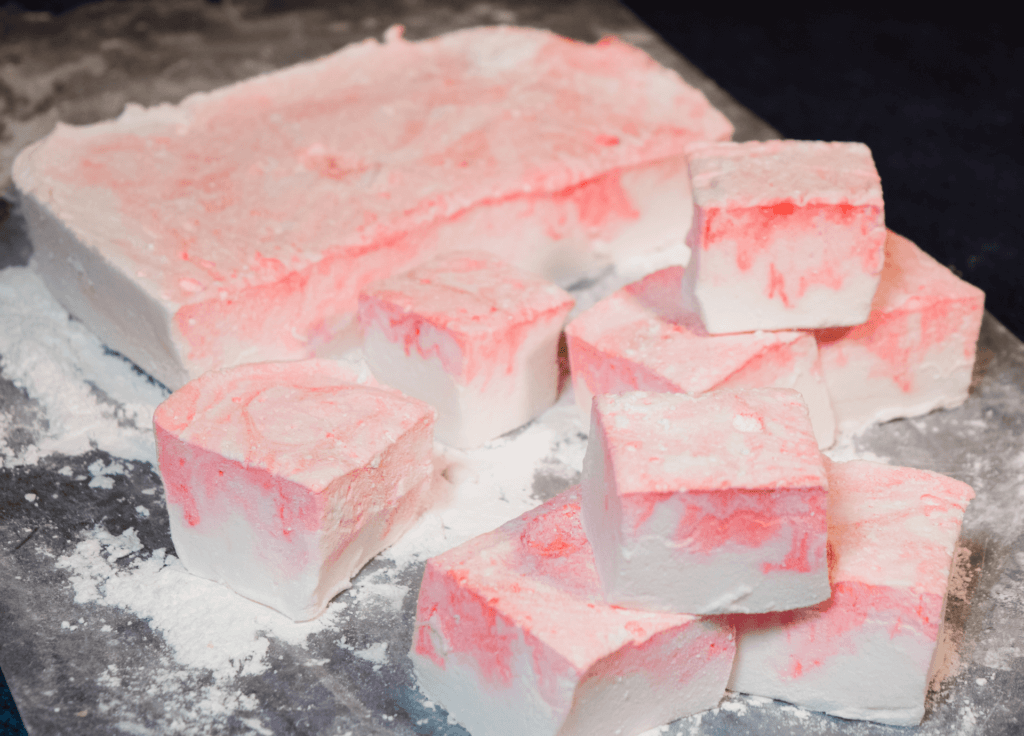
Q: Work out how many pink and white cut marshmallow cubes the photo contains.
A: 8